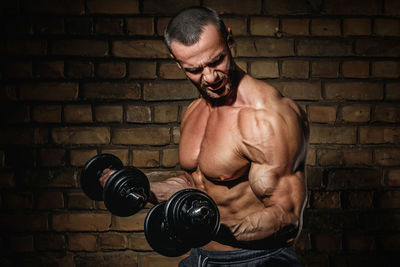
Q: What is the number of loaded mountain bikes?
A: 0